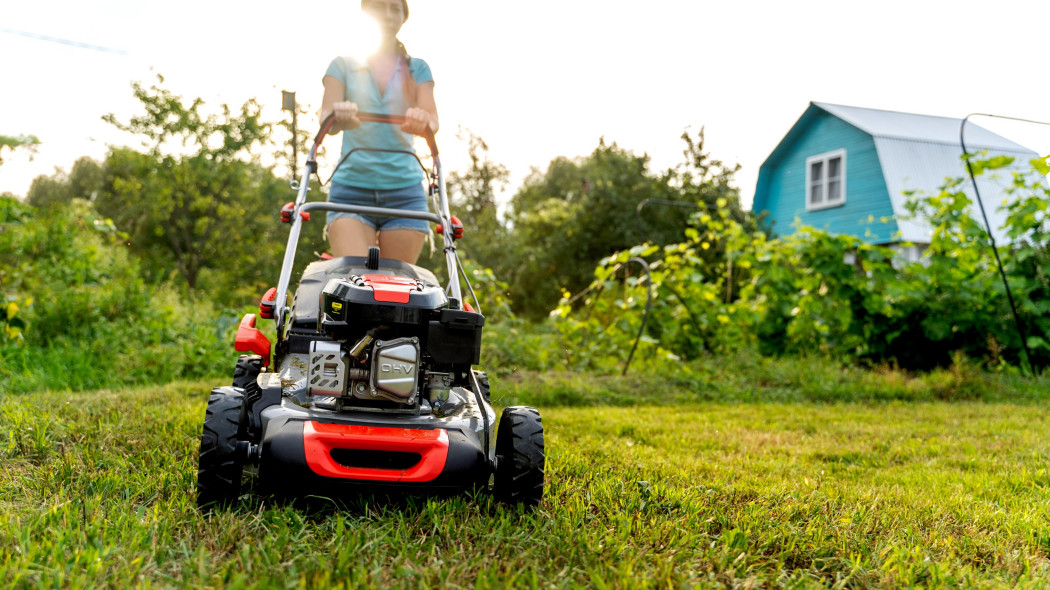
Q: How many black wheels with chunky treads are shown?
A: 4